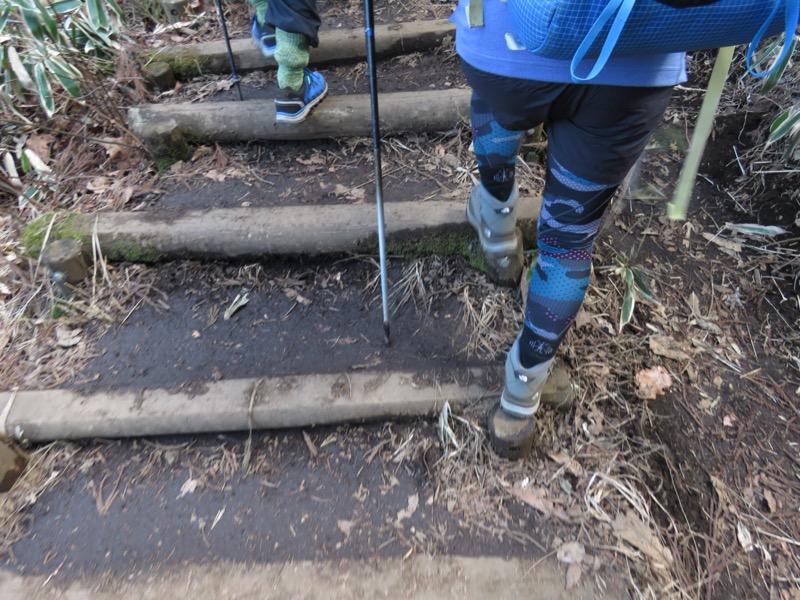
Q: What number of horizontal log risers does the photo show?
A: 5